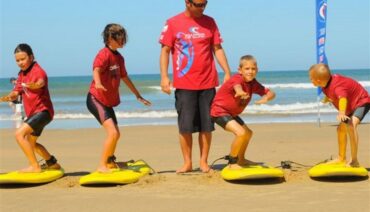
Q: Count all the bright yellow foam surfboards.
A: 4